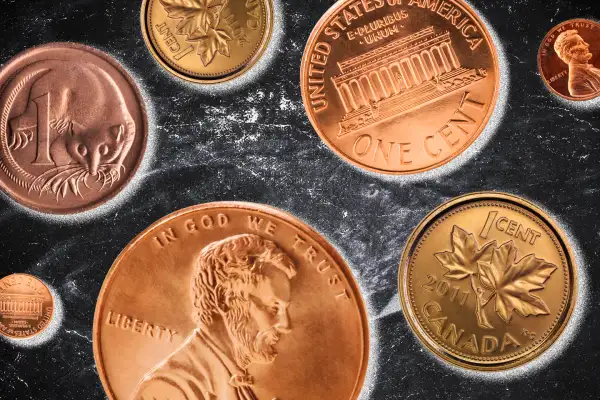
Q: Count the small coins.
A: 2